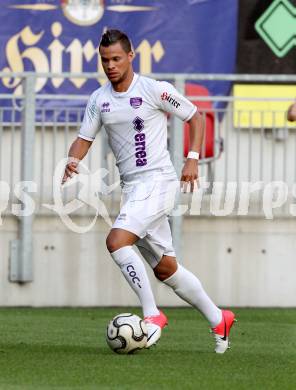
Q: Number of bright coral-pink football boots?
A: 2